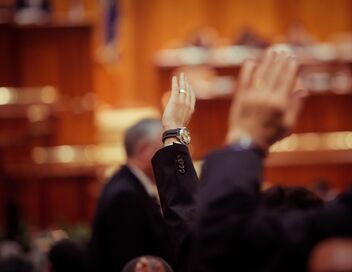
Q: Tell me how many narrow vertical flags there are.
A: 1